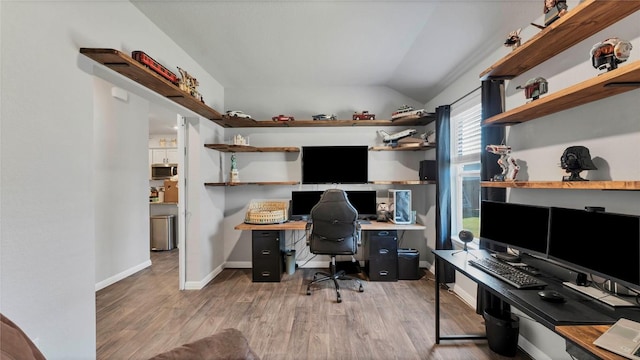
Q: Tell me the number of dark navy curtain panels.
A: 2